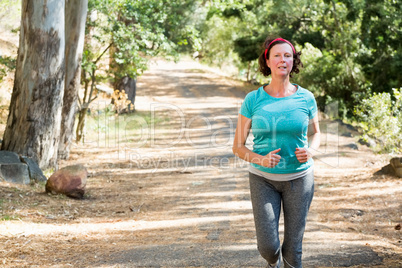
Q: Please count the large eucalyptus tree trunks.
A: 2